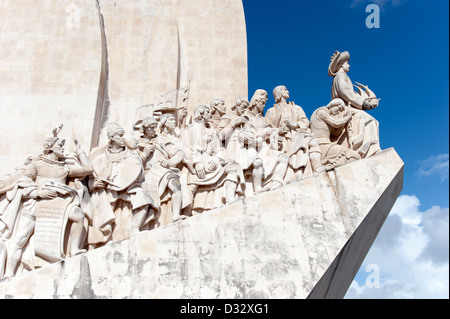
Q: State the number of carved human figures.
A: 12